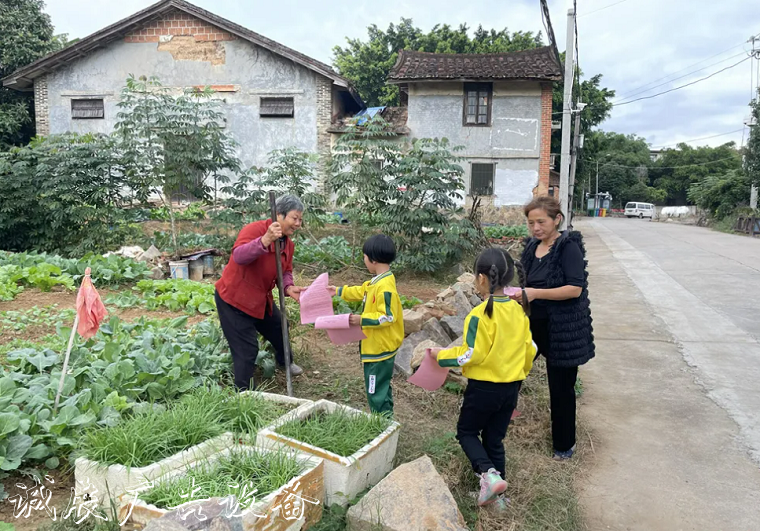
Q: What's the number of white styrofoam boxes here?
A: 4